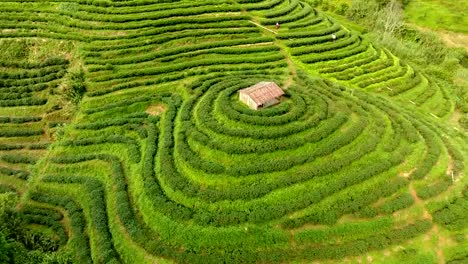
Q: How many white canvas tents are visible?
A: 0